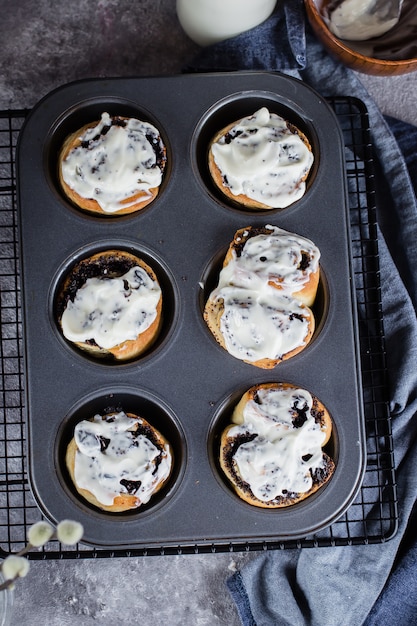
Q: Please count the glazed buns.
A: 6